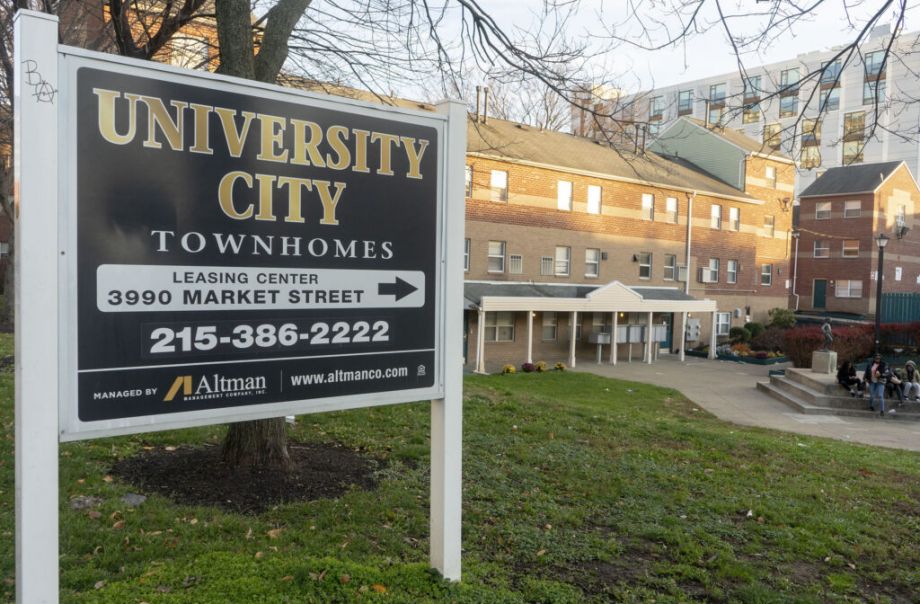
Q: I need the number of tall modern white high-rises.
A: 1